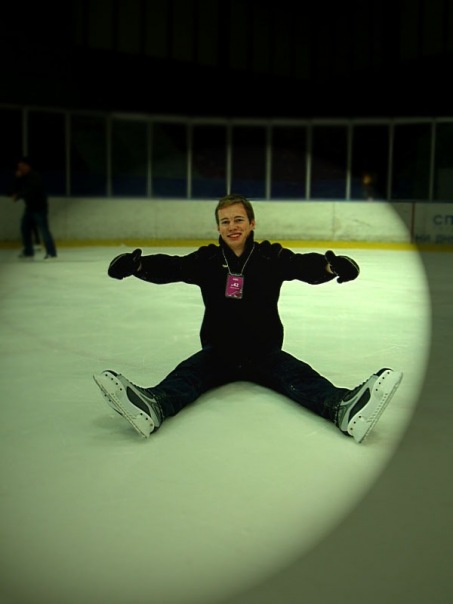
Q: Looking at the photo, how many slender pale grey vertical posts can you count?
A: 11